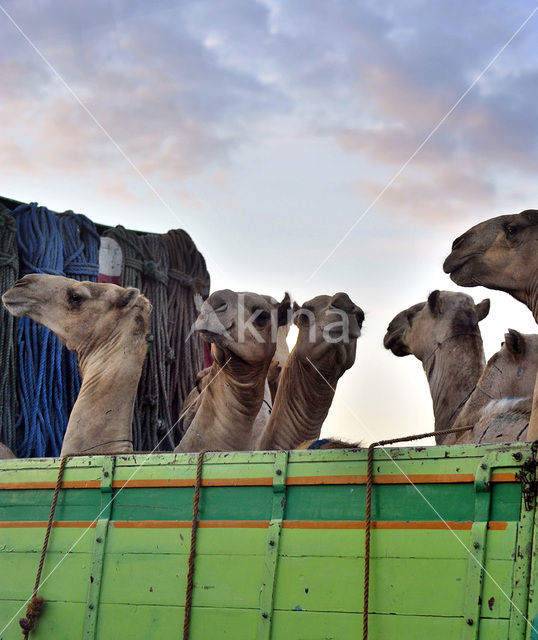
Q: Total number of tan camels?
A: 6